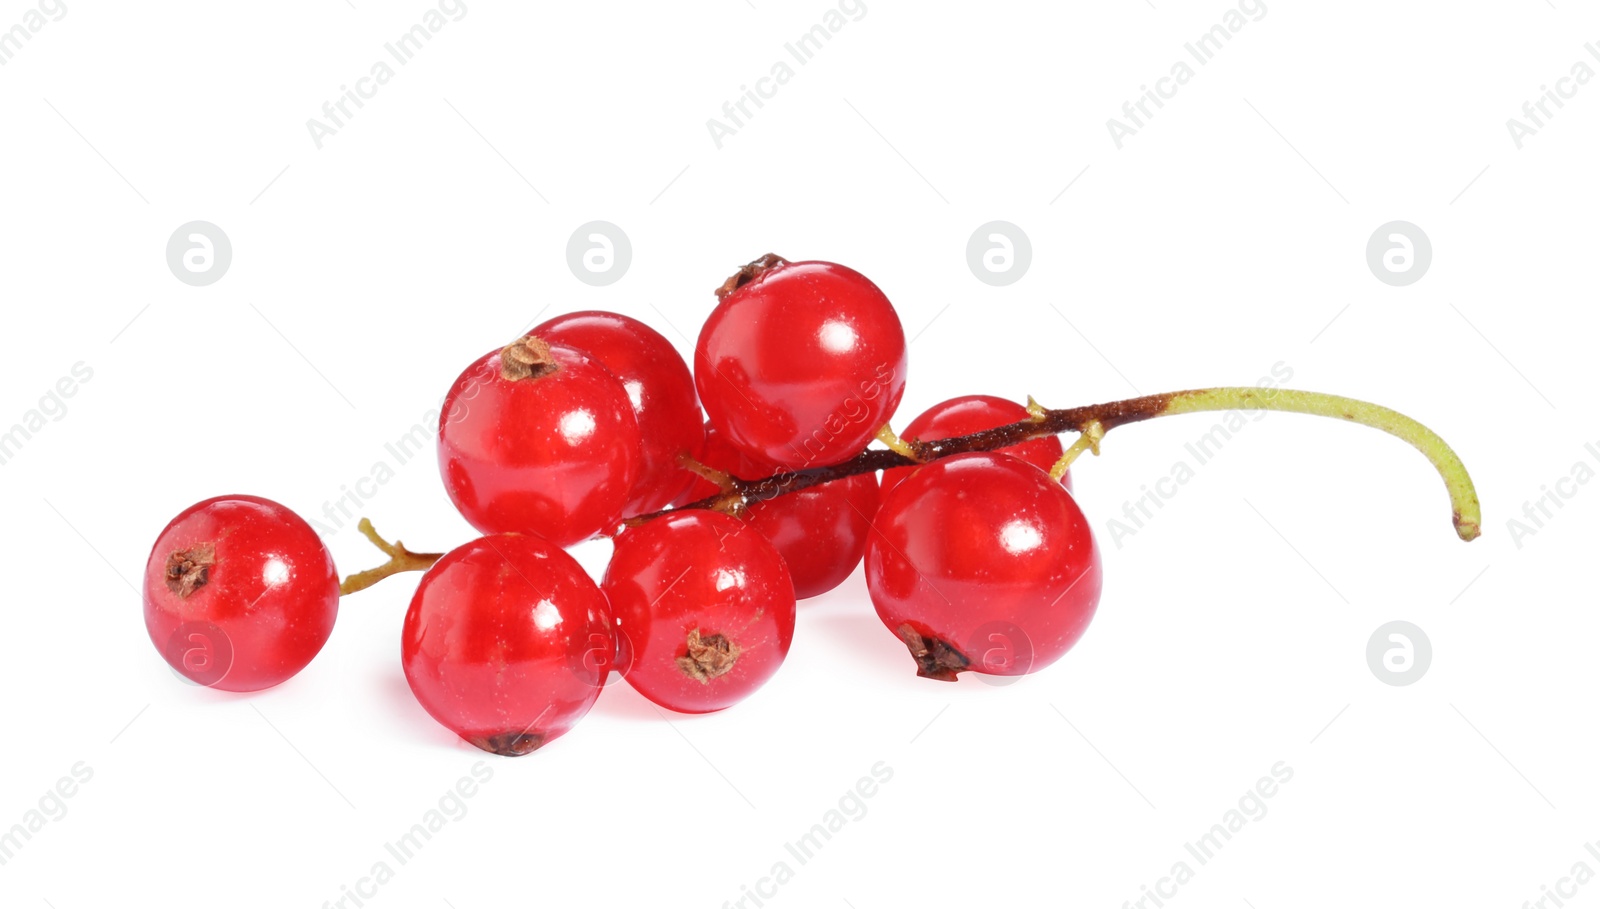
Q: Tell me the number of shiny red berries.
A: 9